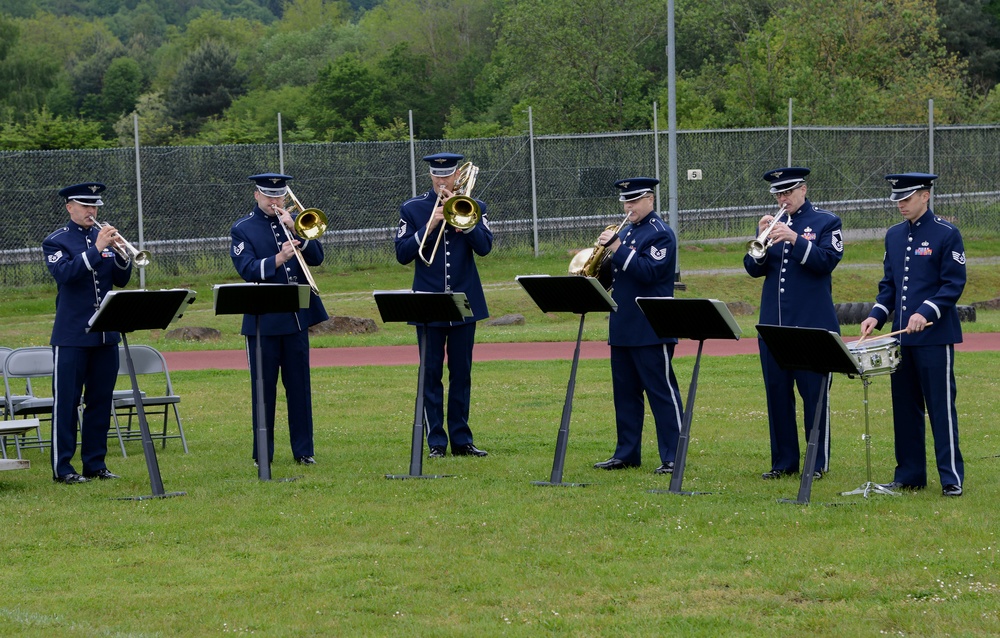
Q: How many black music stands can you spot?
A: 6